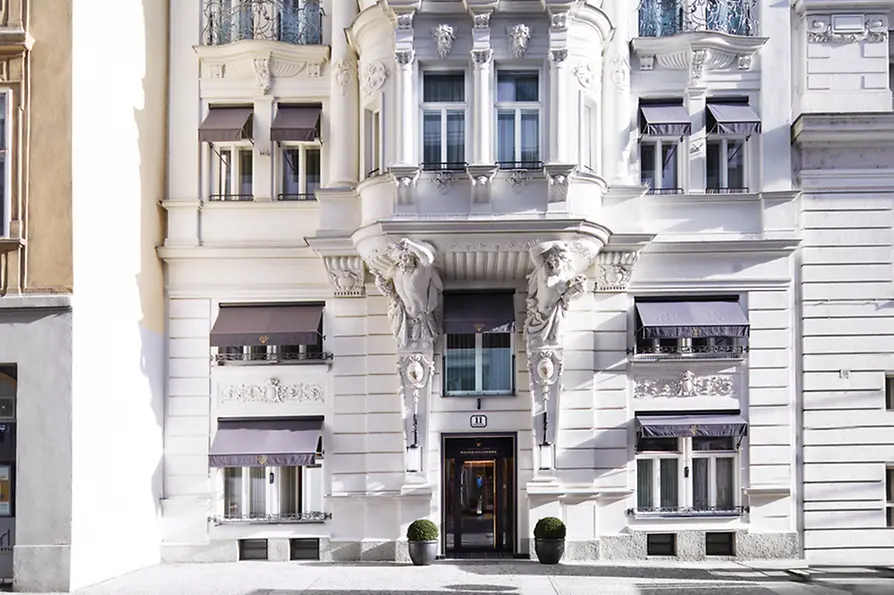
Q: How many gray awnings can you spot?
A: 9